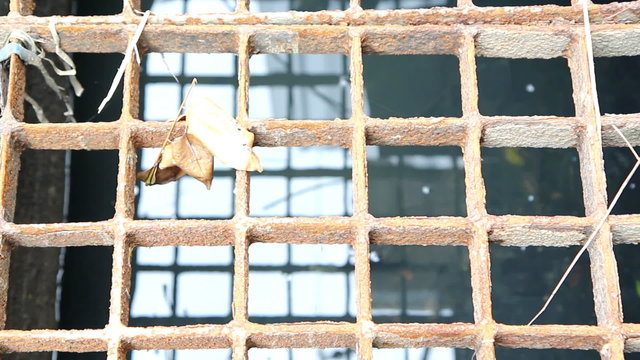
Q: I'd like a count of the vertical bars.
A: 6